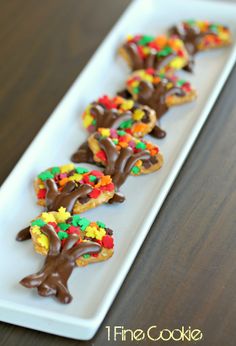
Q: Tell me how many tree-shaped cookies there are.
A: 7